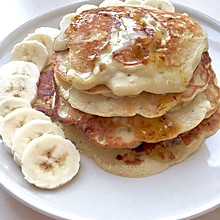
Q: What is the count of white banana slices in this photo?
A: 14